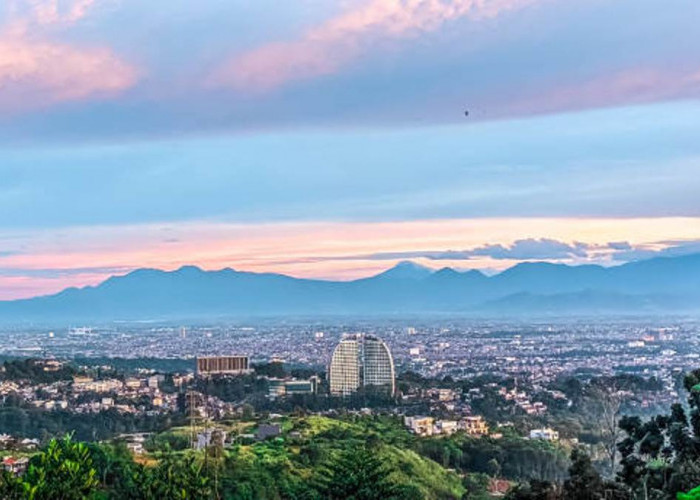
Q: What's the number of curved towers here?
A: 2